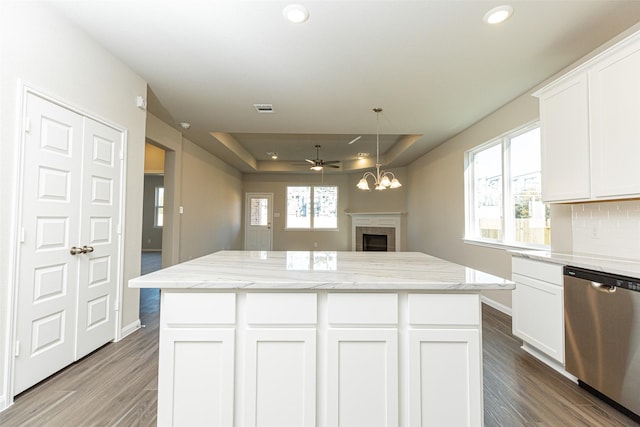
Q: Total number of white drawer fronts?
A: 5